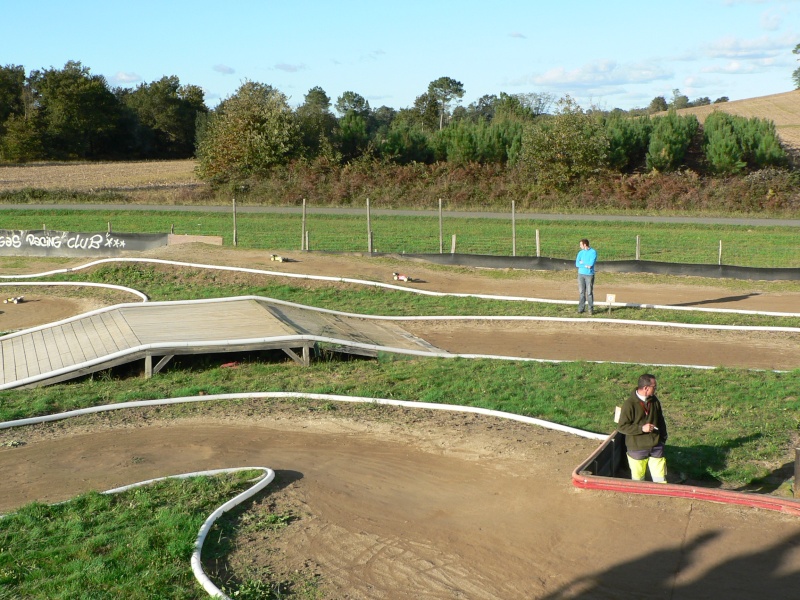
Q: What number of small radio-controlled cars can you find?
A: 3